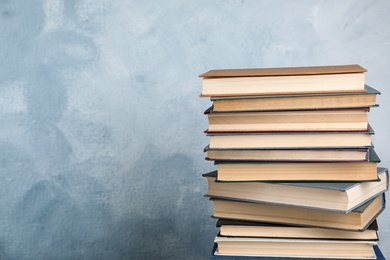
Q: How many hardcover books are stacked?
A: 11